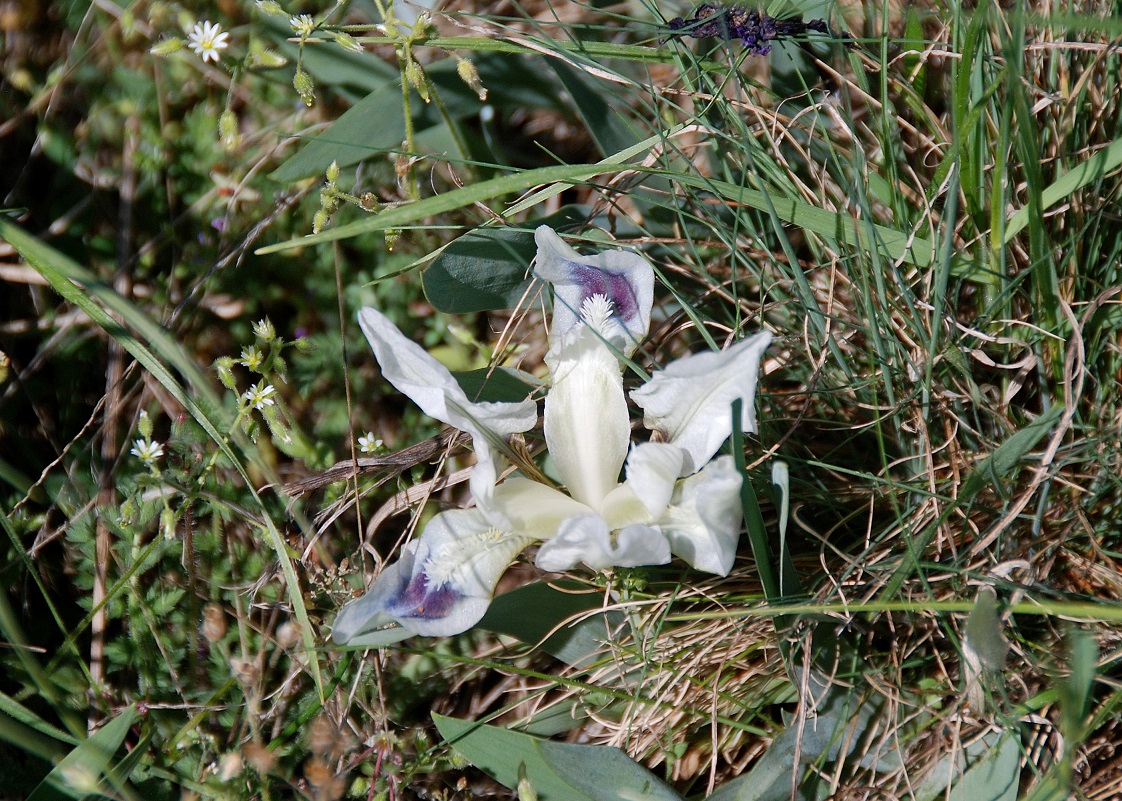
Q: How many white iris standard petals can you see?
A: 3